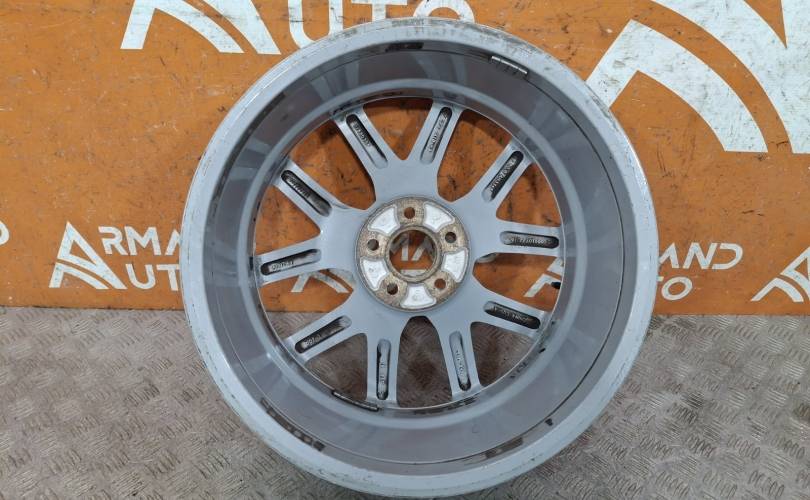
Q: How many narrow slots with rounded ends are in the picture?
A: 10